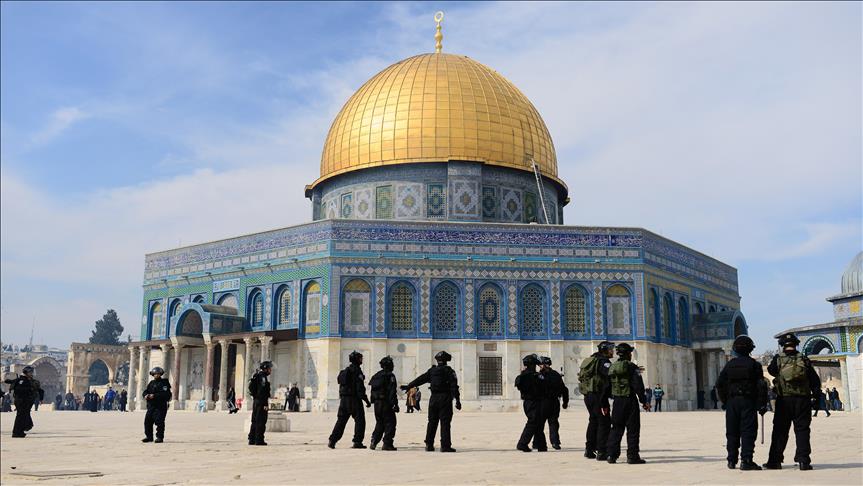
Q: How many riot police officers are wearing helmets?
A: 12